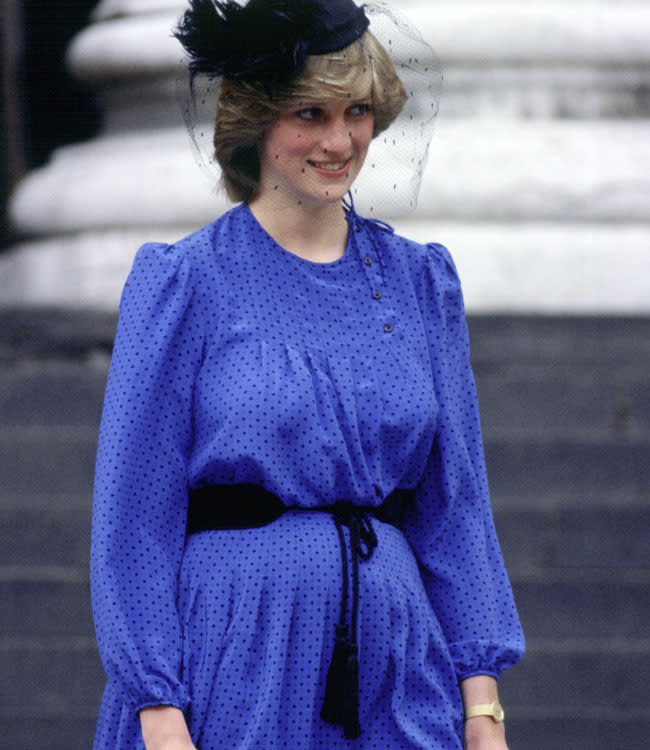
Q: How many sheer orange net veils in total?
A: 0